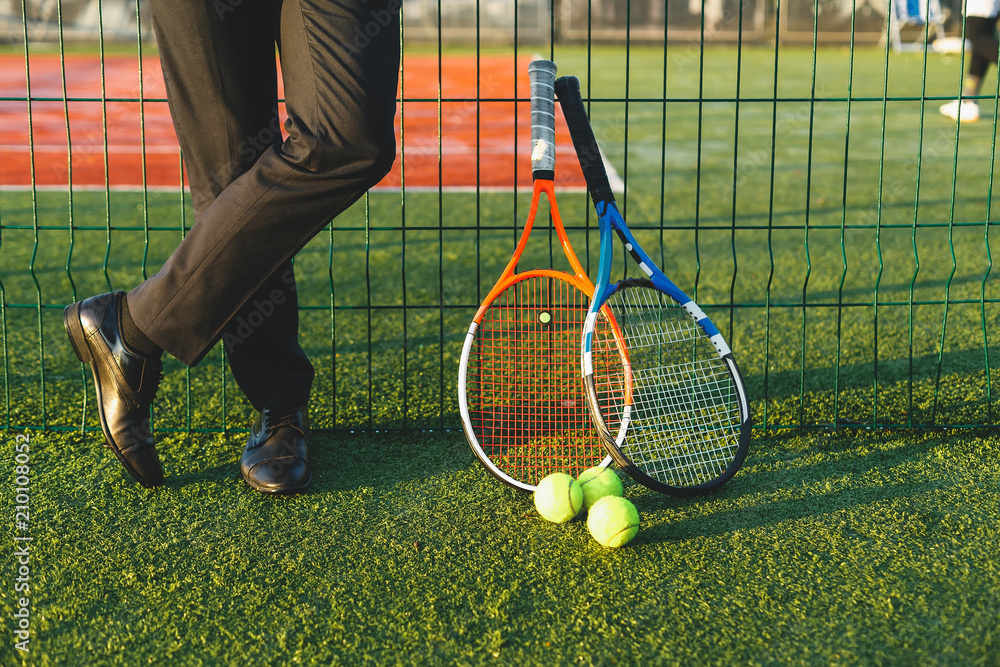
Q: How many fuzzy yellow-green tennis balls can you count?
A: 3